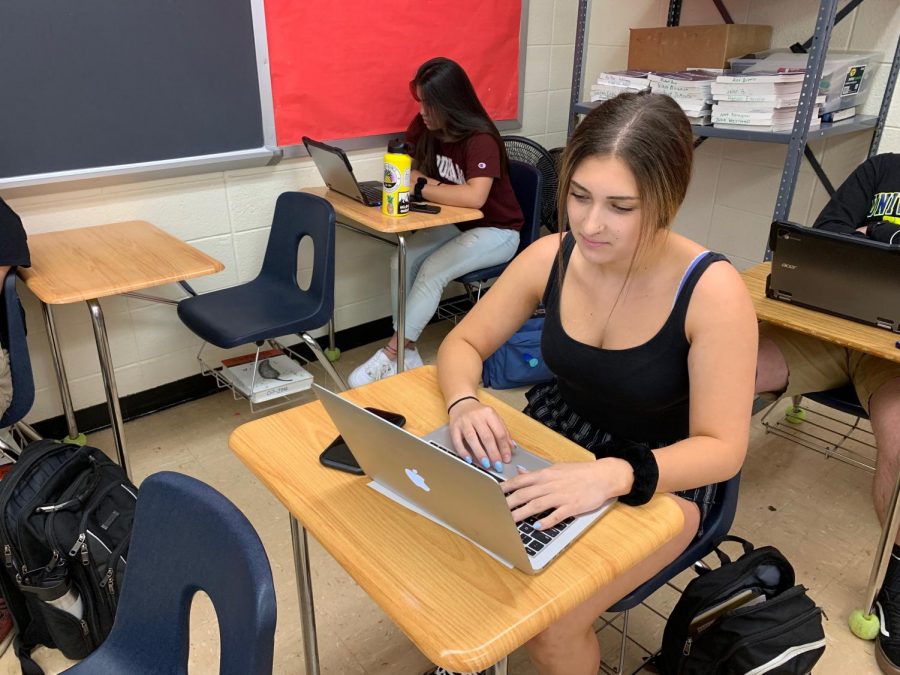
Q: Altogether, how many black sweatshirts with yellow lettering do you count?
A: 1